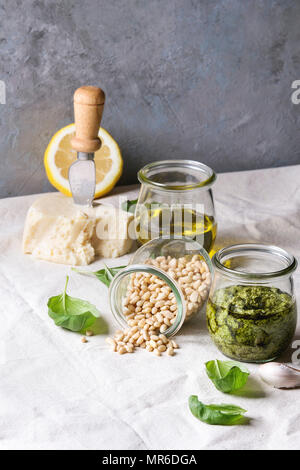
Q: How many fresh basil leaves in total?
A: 5